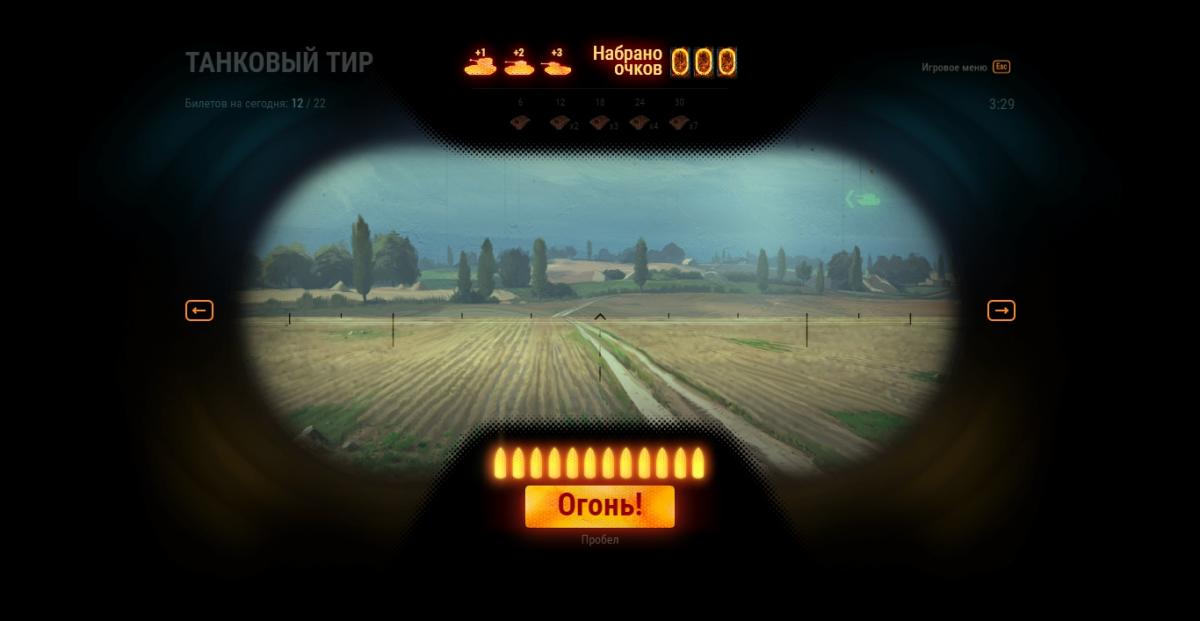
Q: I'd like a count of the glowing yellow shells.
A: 12